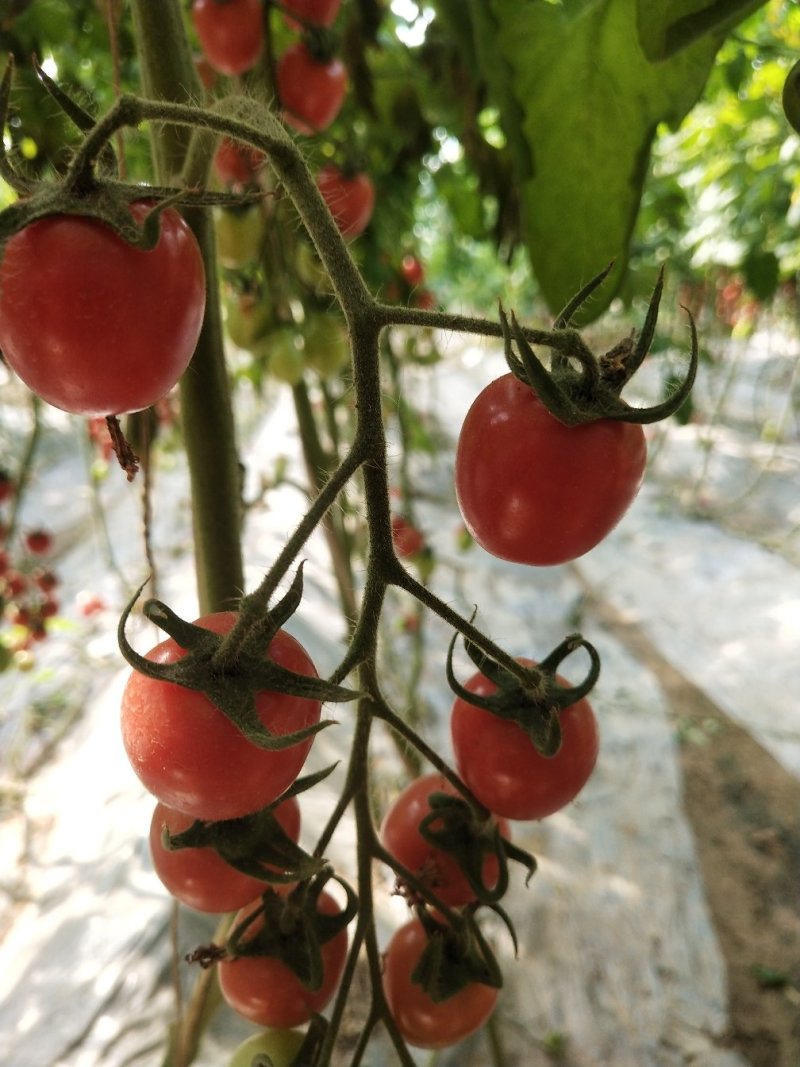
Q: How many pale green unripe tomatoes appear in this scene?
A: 6